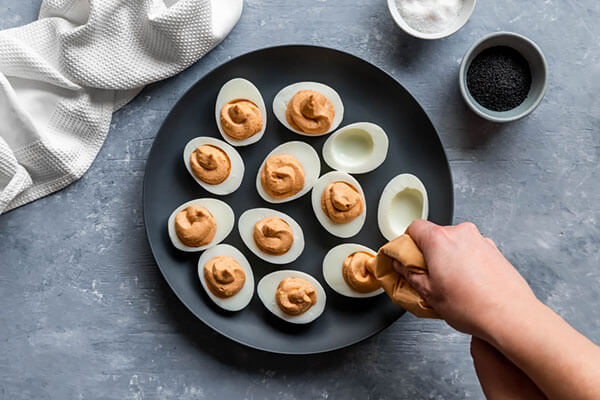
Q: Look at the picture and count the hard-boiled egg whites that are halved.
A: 12